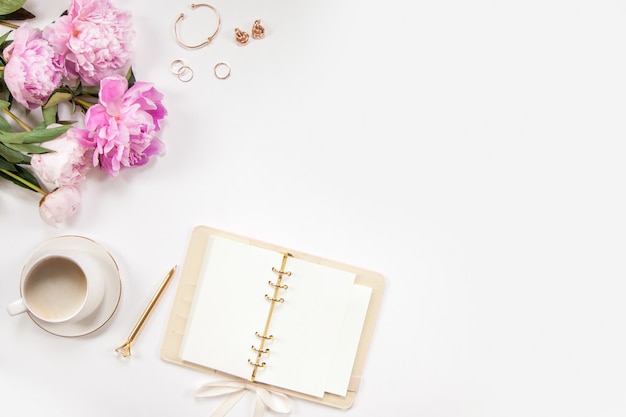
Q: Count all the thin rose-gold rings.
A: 3